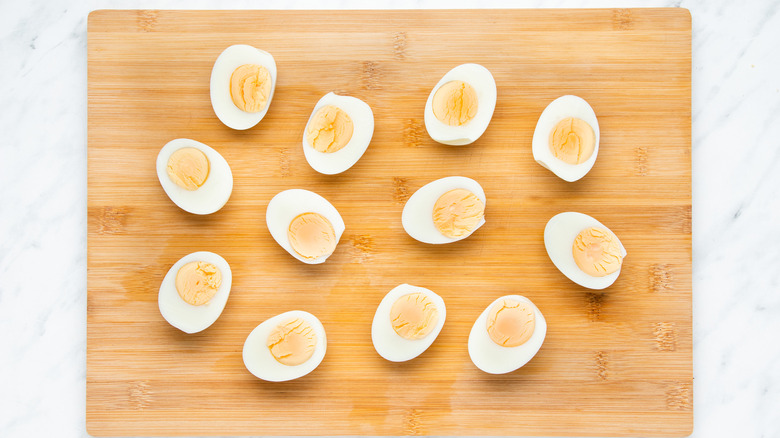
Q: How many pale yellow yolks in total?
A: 12